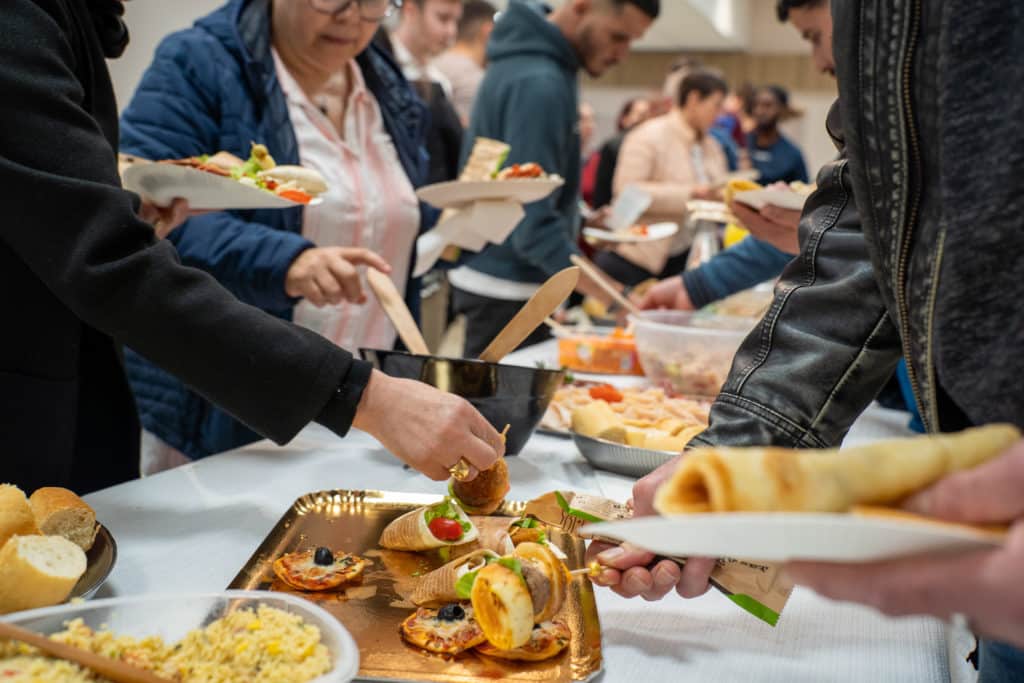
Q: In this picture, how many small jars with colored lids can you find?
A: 0